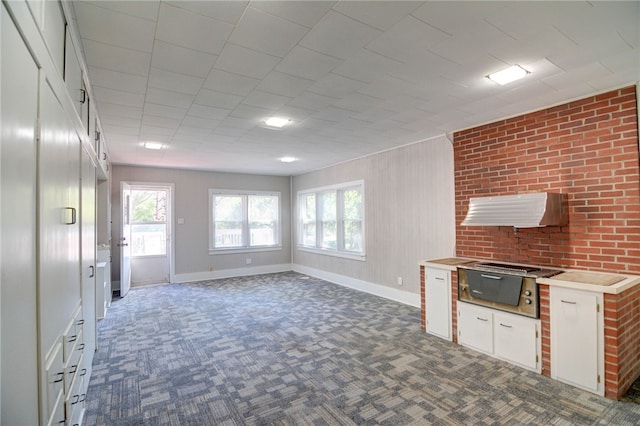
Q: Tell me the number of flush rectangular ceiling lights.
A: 4